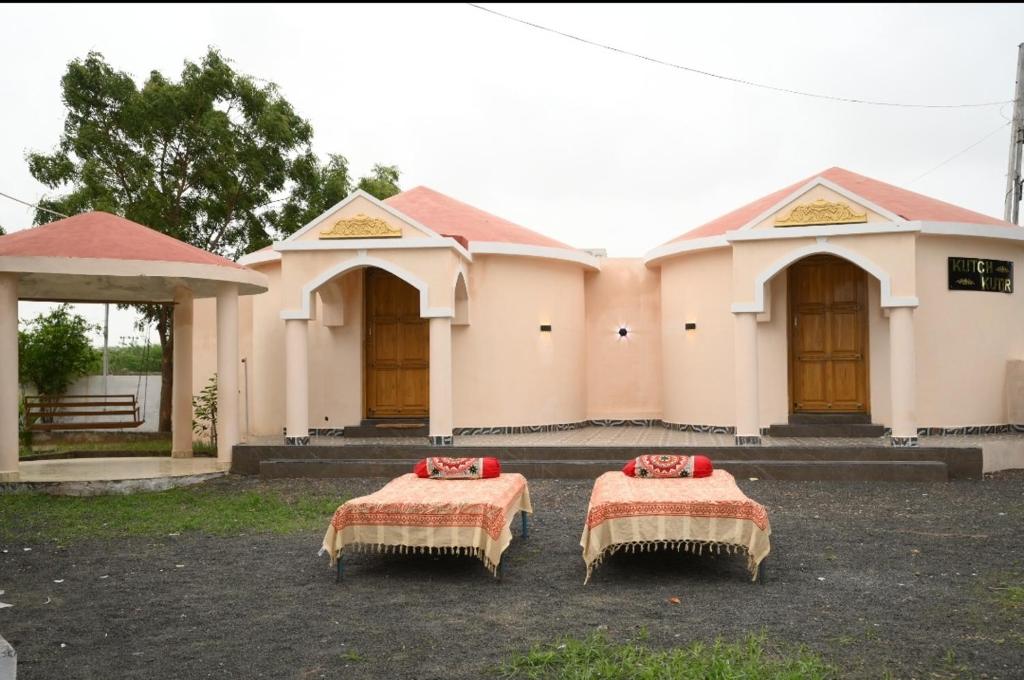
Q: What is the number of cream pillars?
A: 7